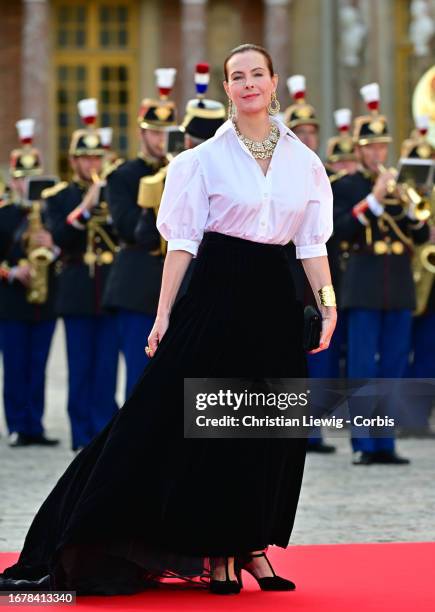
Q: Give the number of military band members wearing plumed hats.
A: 9